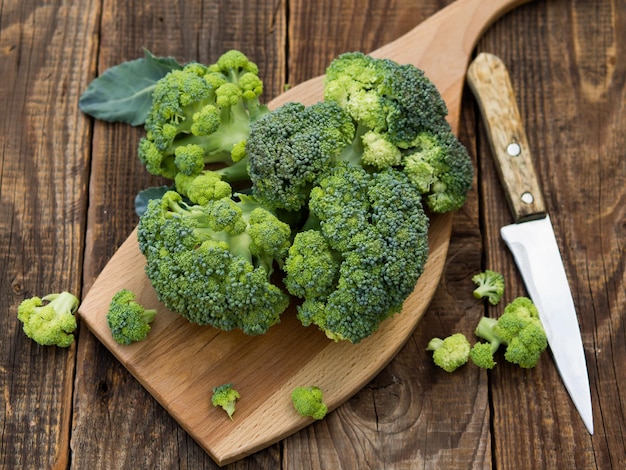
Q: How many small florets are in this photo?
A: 7